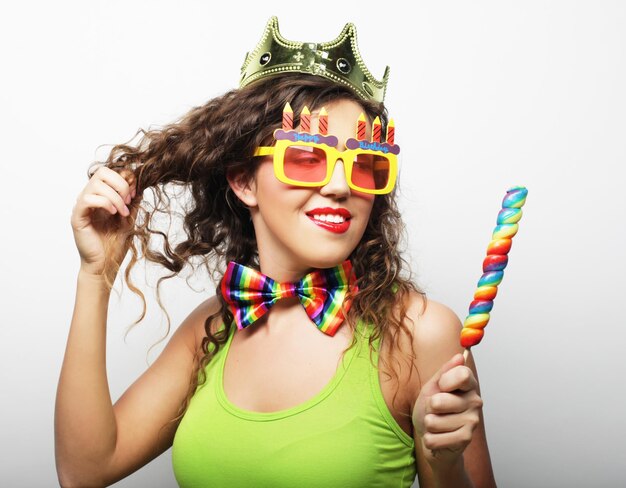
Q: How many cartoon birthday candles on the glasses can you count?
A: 6